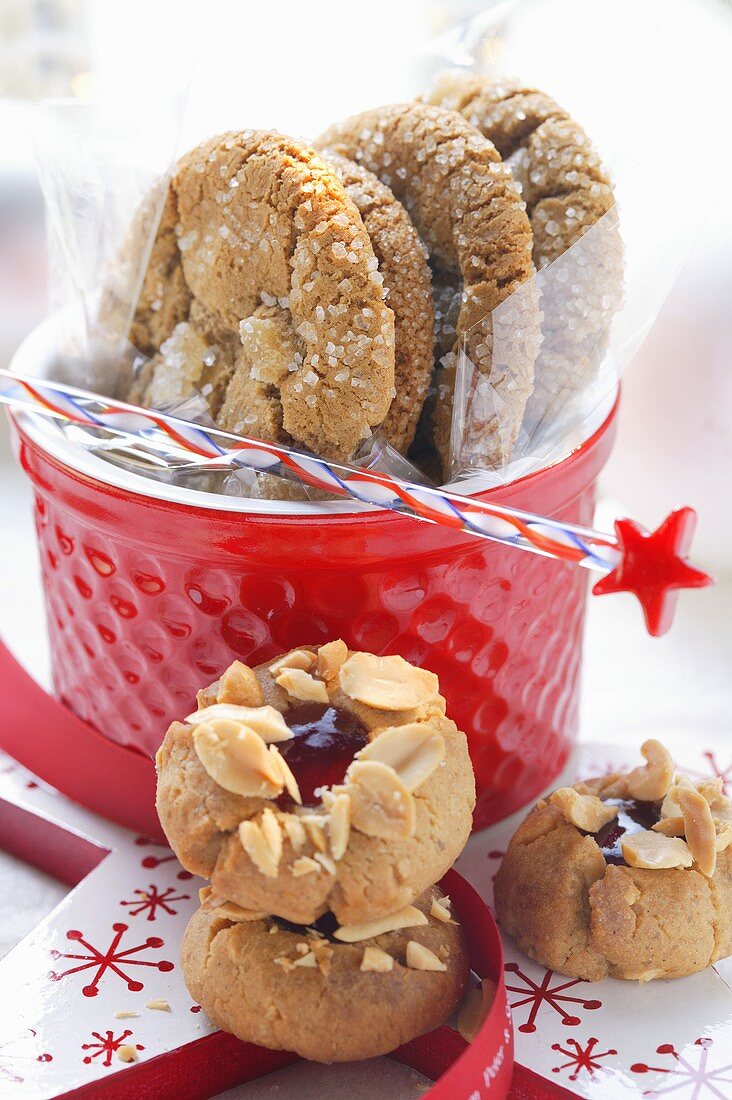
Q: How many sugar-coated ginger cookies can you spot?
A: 4